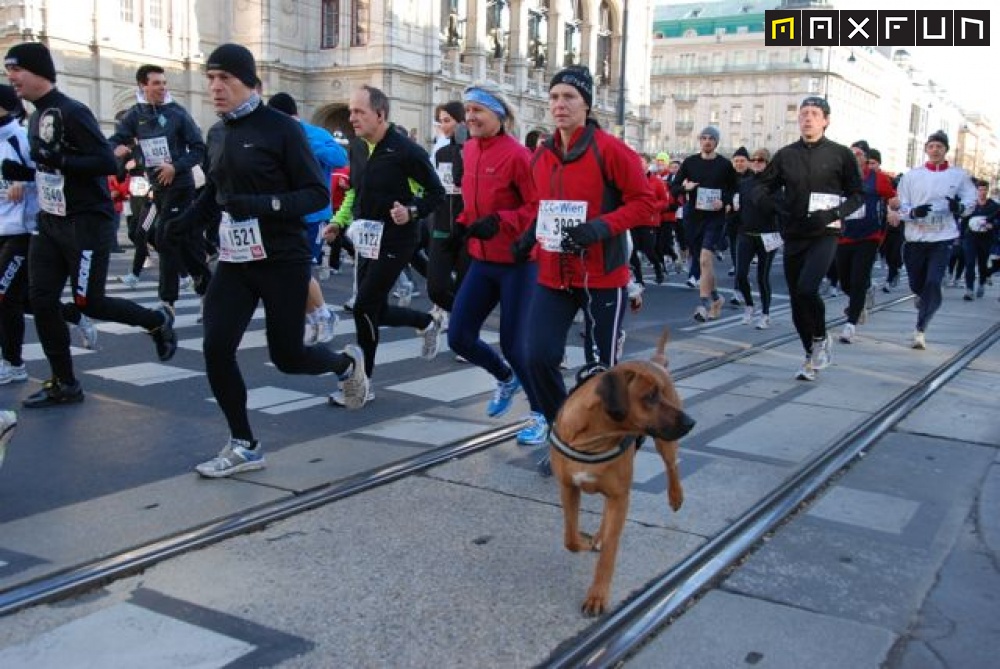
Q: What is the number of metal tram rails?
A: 2